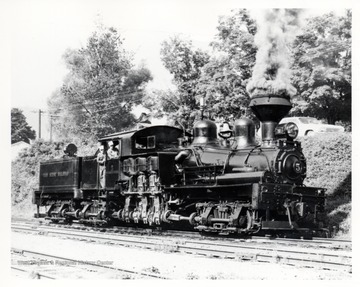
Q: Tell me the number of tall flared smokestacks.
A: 1